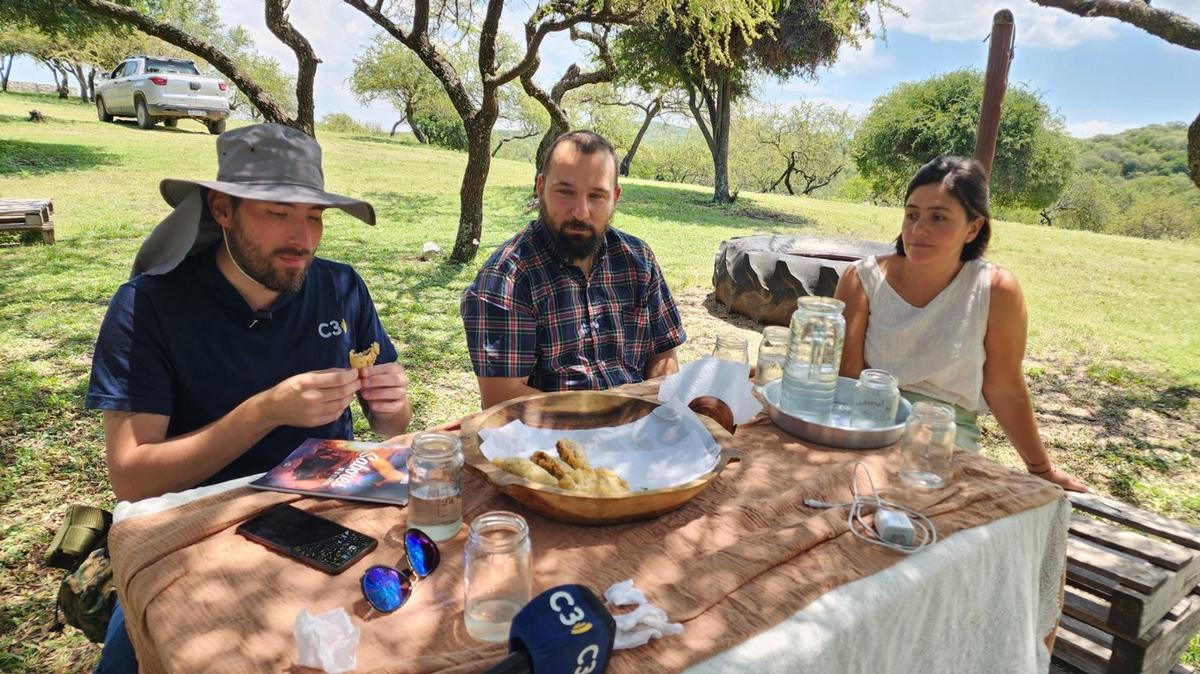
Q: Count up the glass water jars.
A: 7